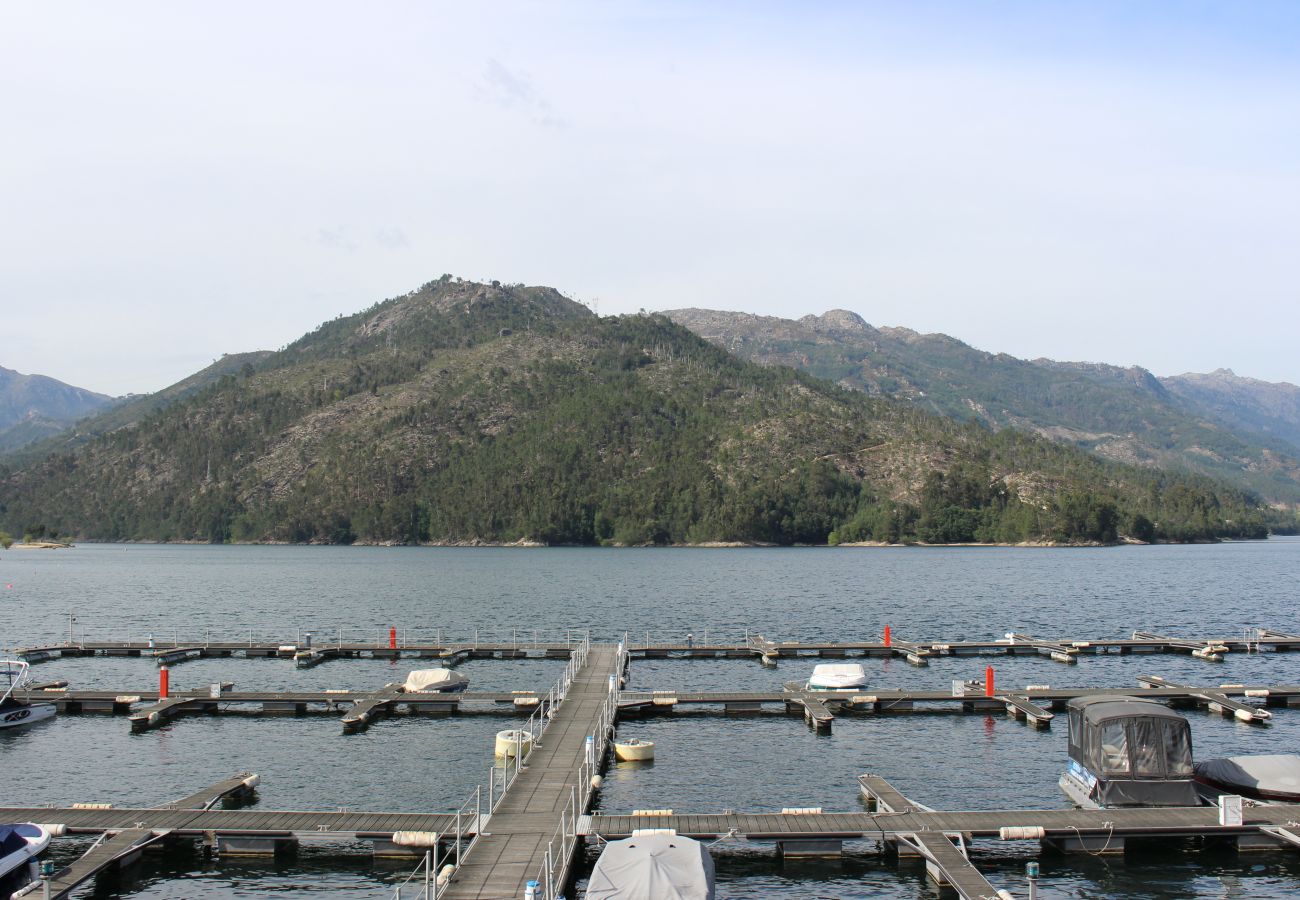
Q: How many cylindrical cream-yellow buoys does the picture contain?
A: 2